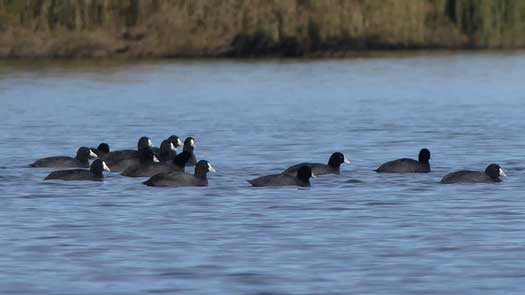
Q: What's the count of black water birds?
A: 14